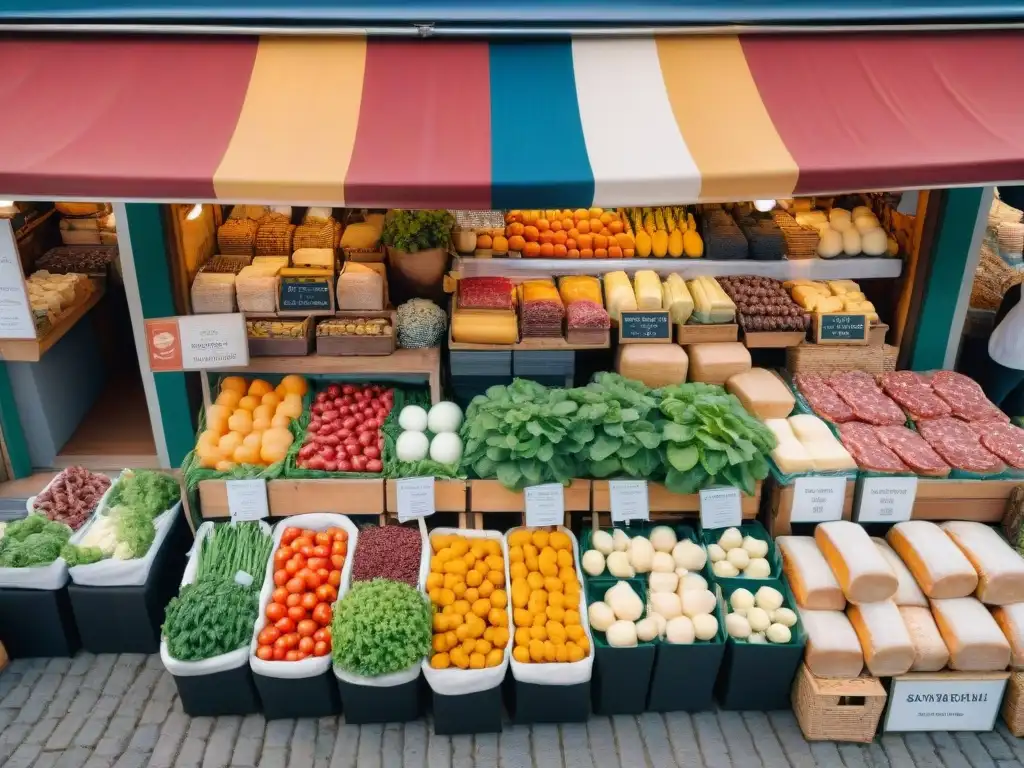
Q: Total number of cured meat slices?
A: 8